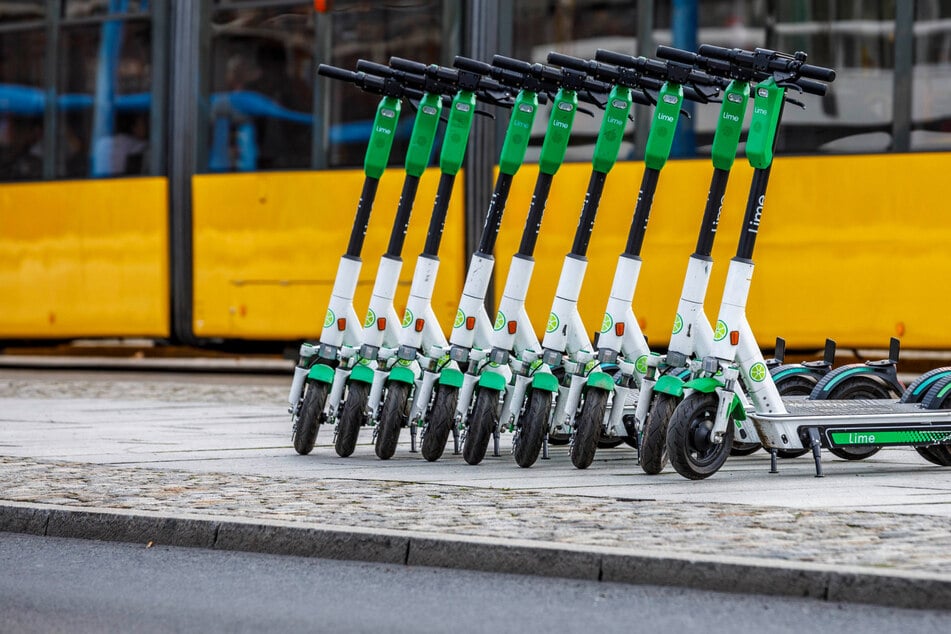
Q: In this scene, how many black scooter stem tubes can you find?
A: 9